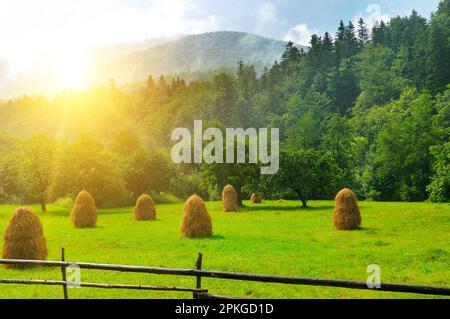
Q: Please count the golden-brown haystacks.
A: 7